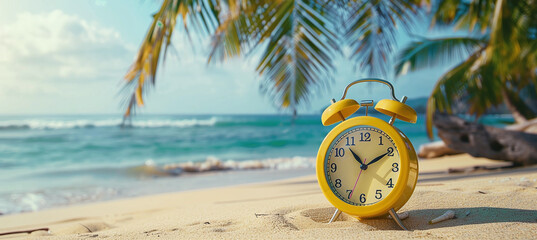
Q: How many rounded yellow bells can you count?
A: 2